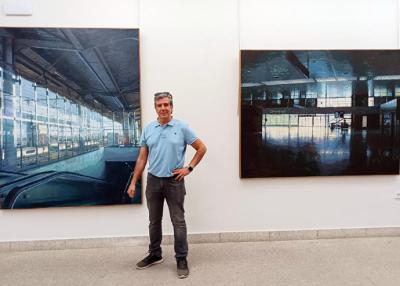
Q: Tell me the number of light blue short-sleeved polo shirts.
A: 1